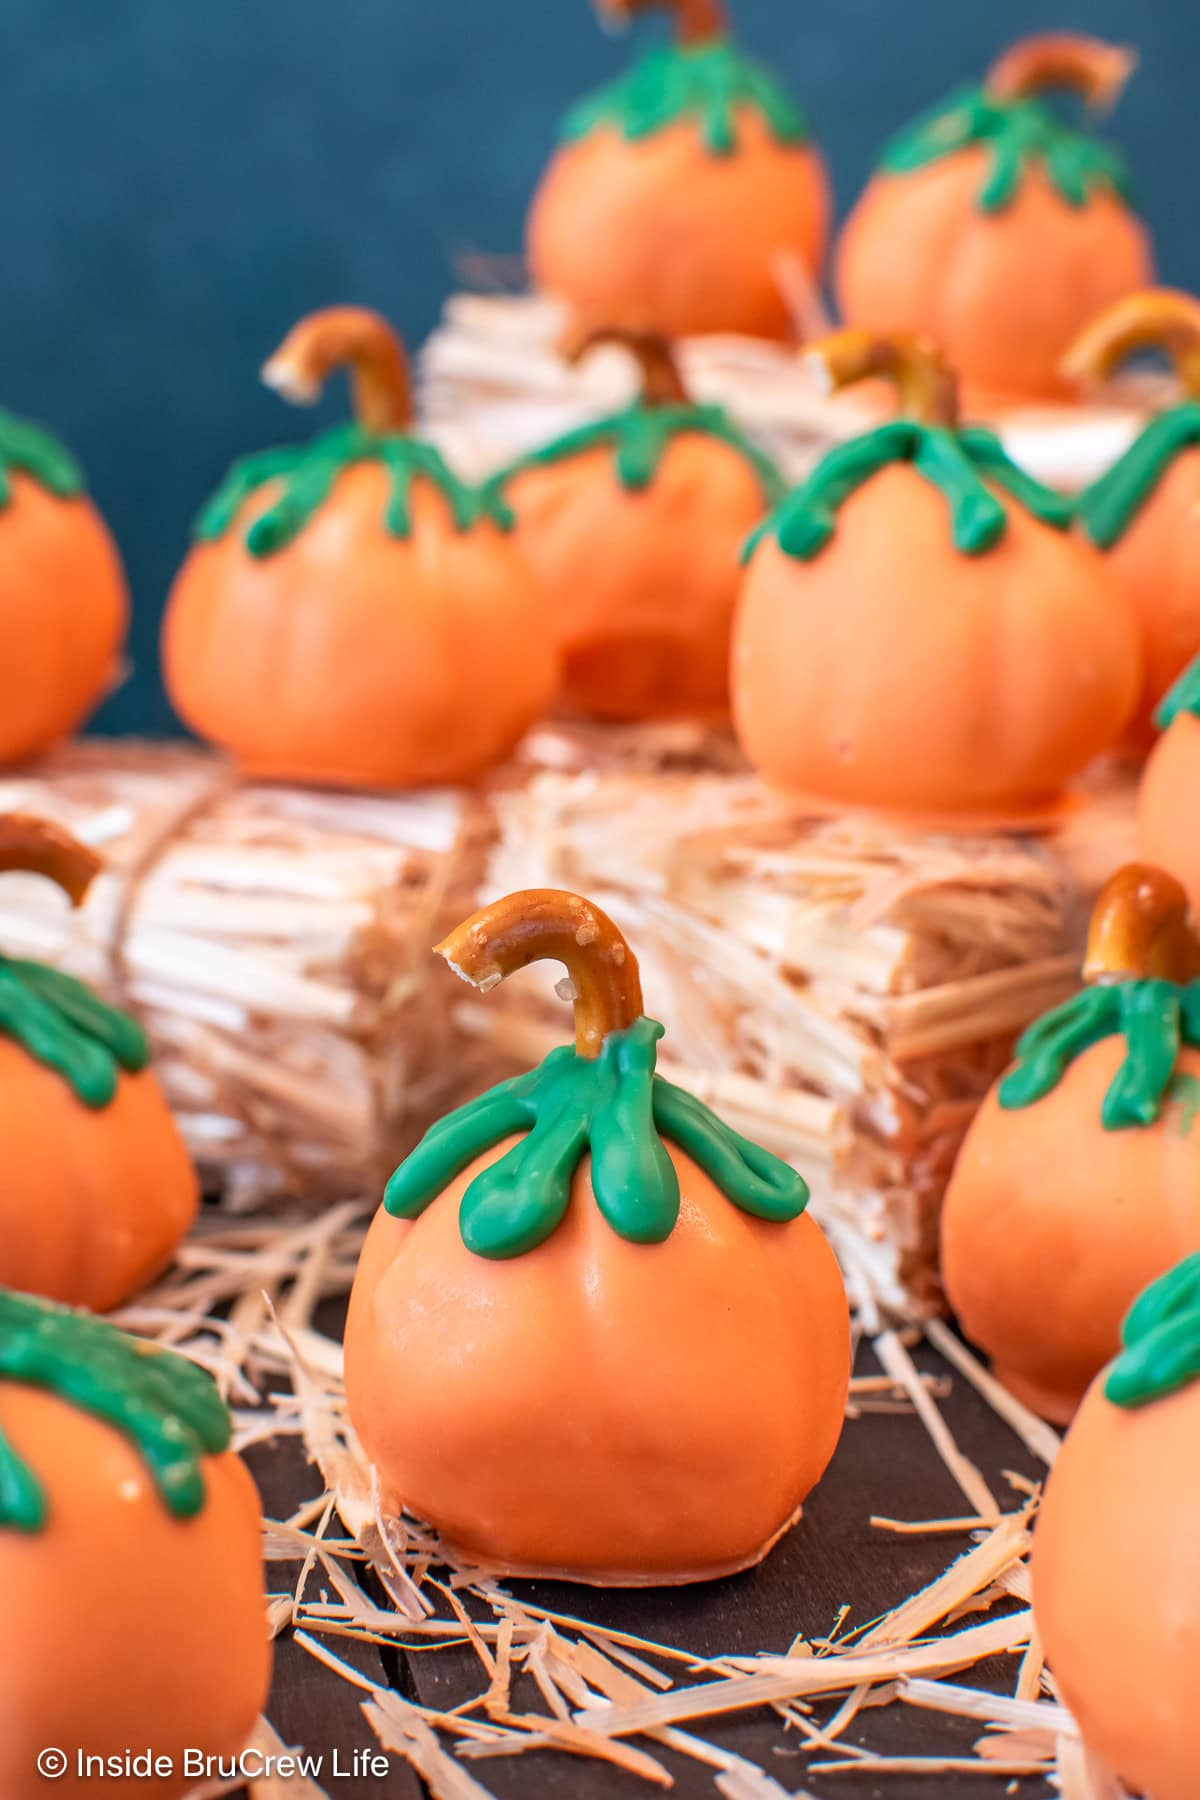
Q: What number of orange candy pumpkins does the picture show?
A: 13